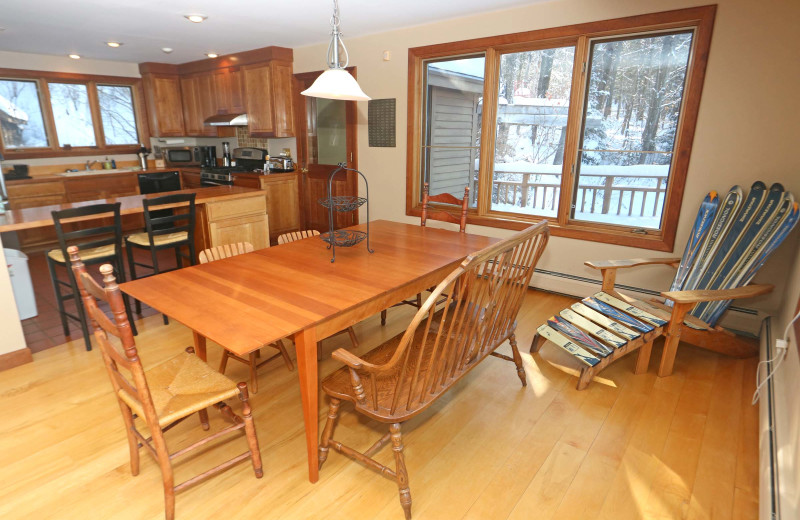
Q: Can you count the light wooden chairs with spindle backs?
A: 2